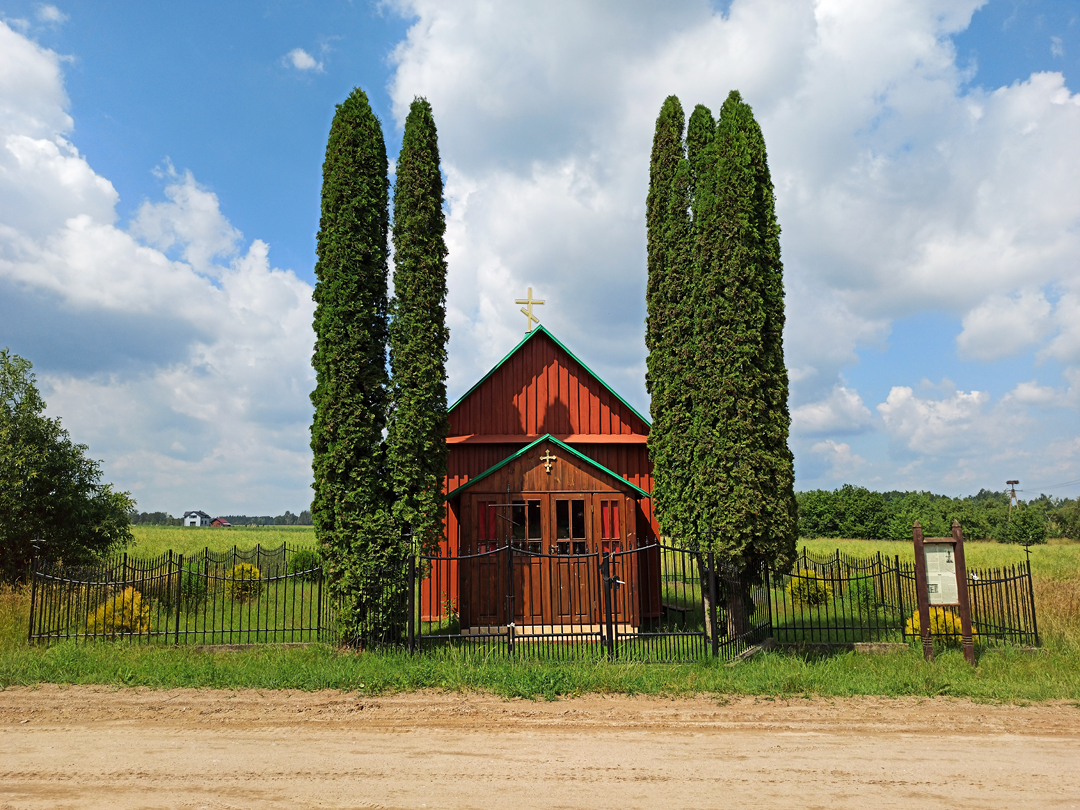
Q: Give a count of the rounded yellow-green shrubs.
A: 4